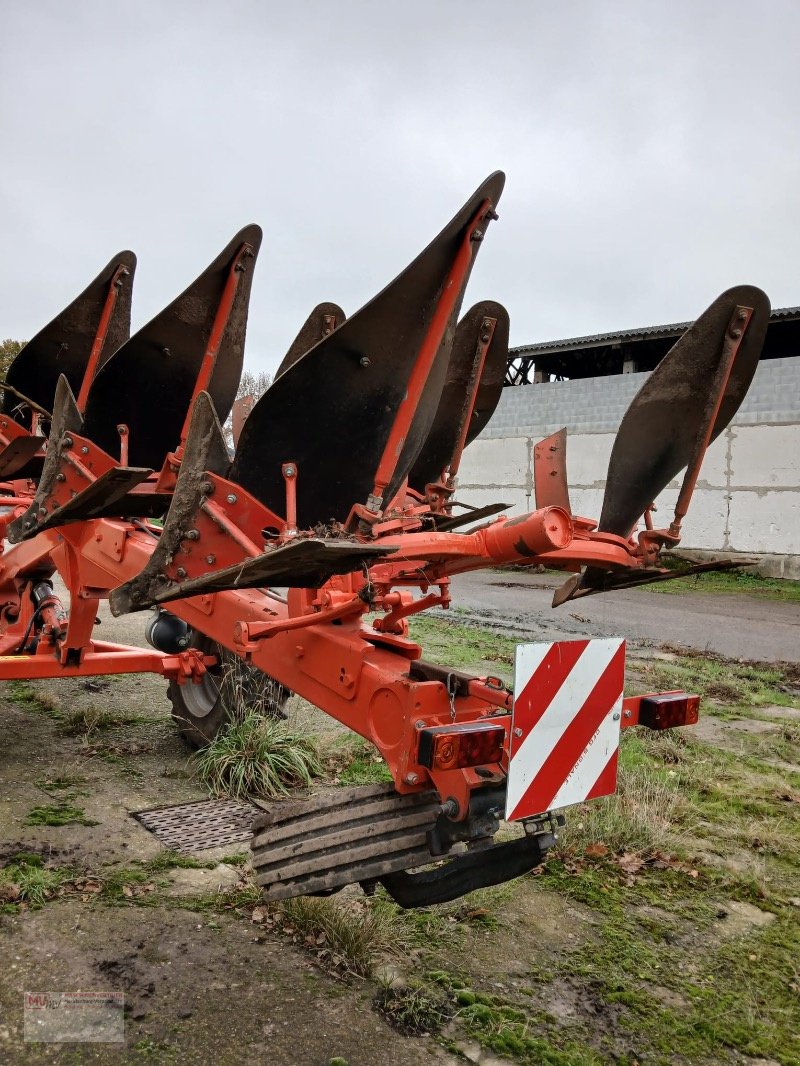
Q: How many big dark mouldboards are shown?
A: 6